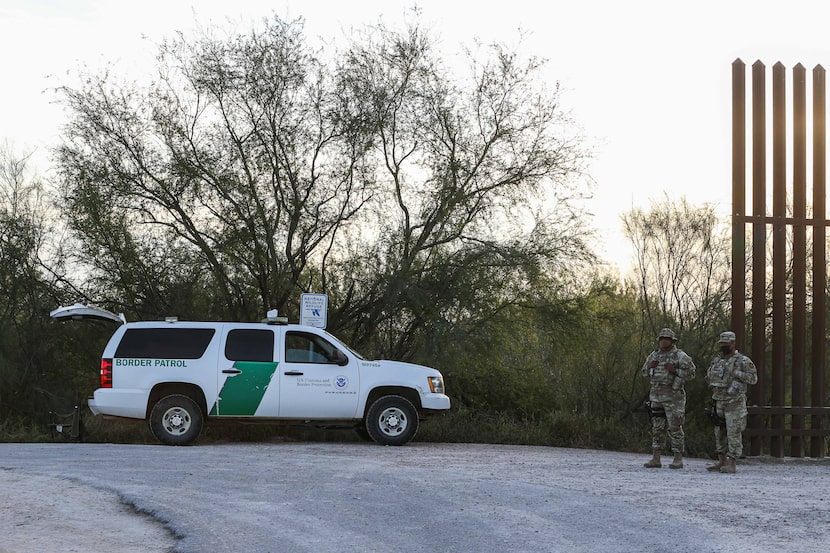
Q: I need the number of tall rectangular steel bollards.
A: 5